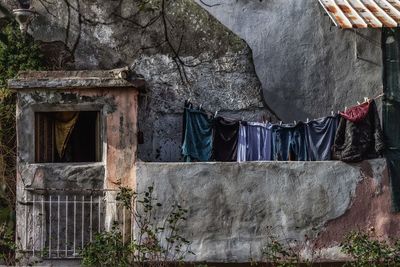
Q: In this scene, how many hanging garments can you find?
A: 6